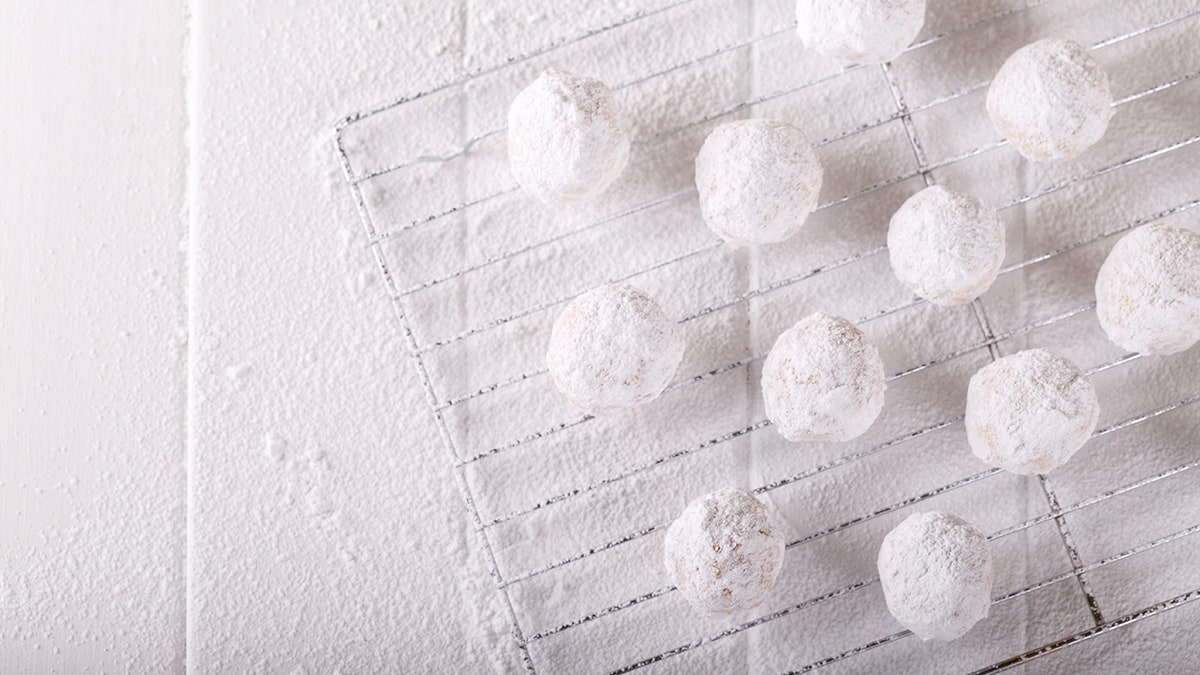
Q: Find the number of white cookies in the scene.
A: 11